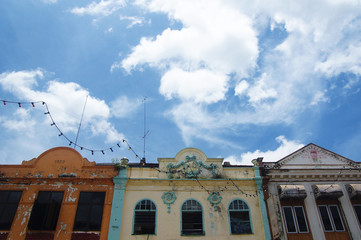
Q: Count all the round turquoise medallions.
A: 2